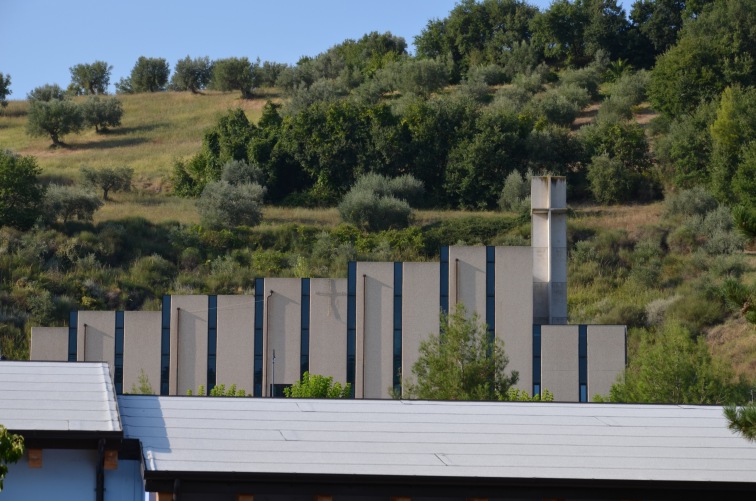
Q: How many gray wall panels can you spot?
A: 13